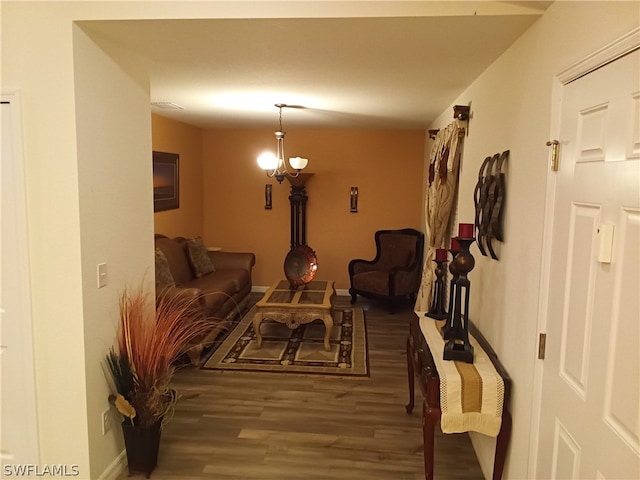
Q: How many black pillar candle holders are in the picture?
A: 3